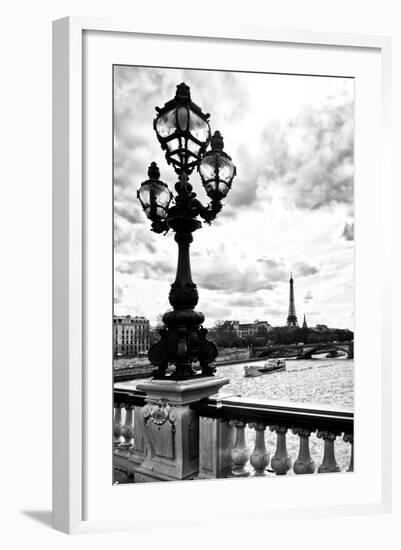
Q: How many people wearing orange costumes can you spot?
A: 0